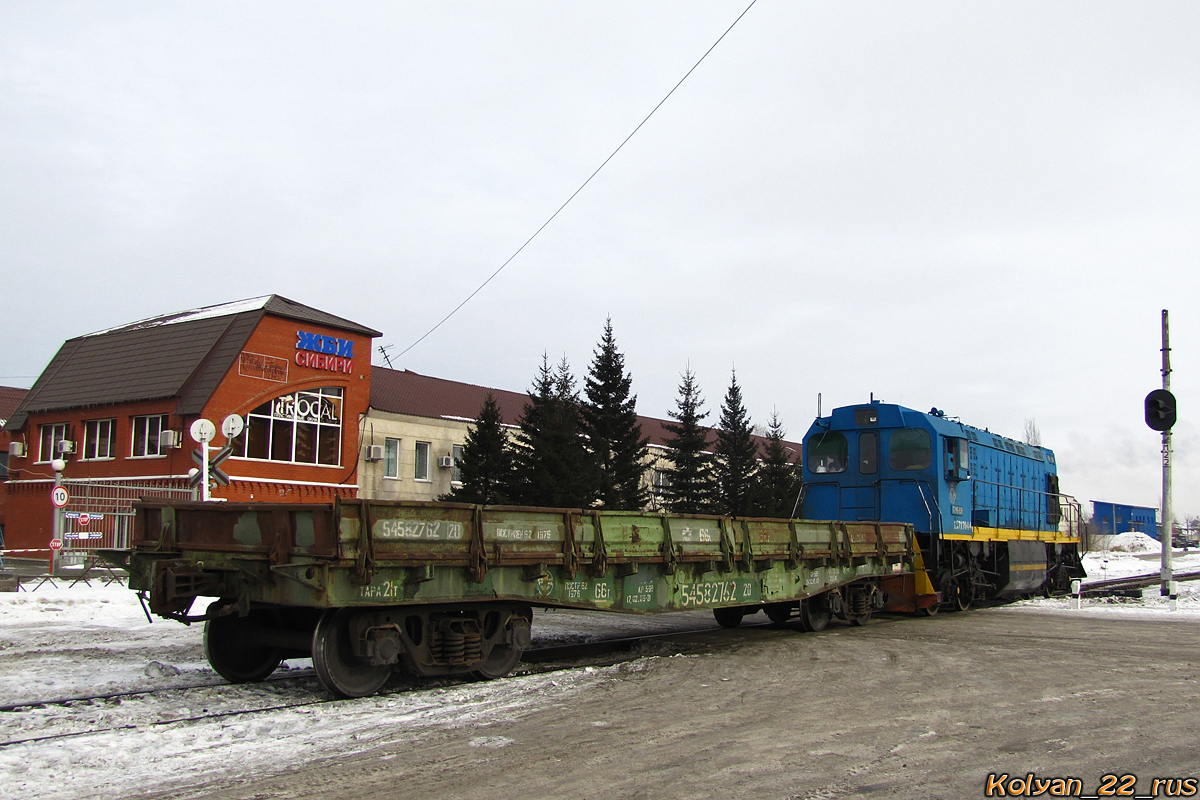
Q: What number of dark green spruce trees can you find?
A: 7